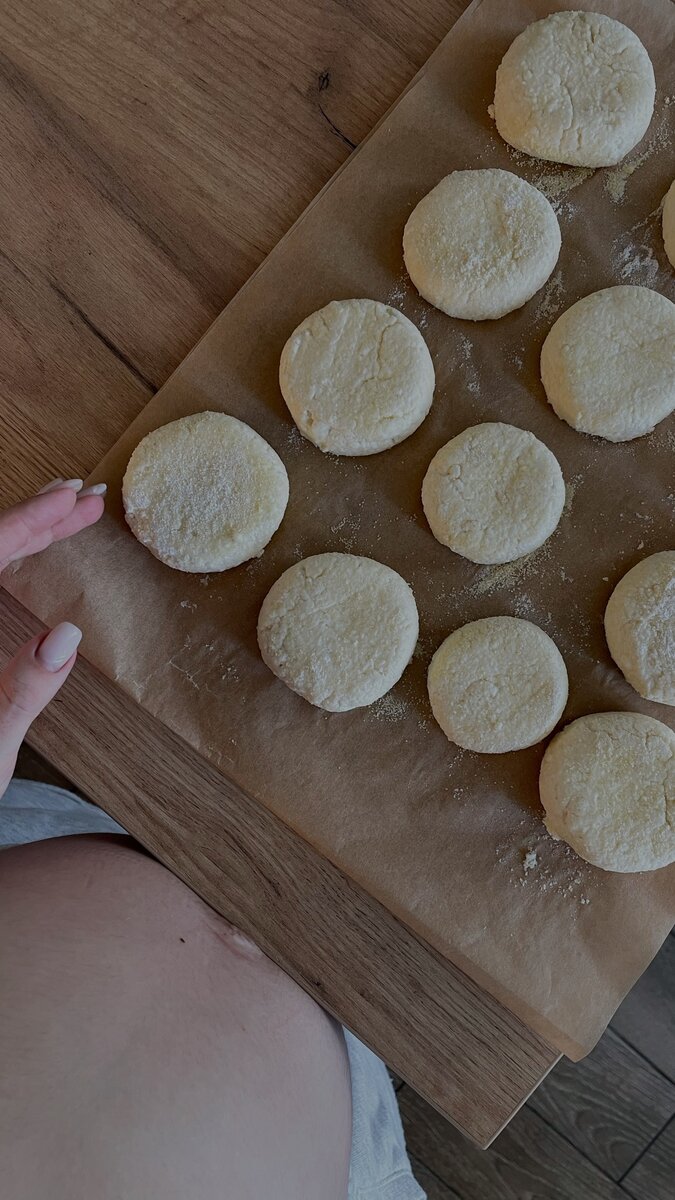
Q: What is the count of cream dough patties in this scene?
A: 11